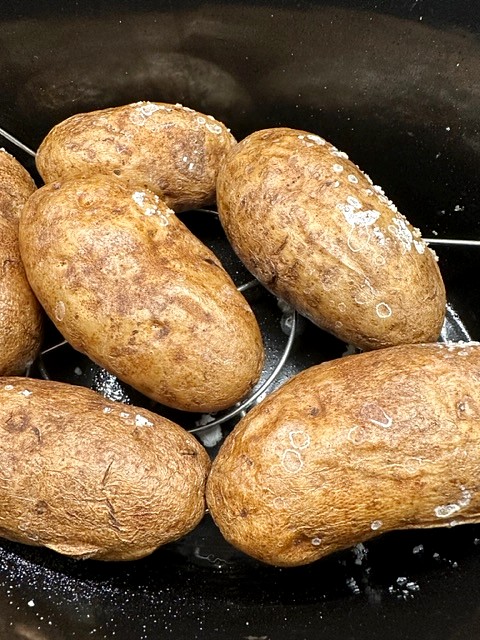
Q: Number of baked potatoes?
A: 6